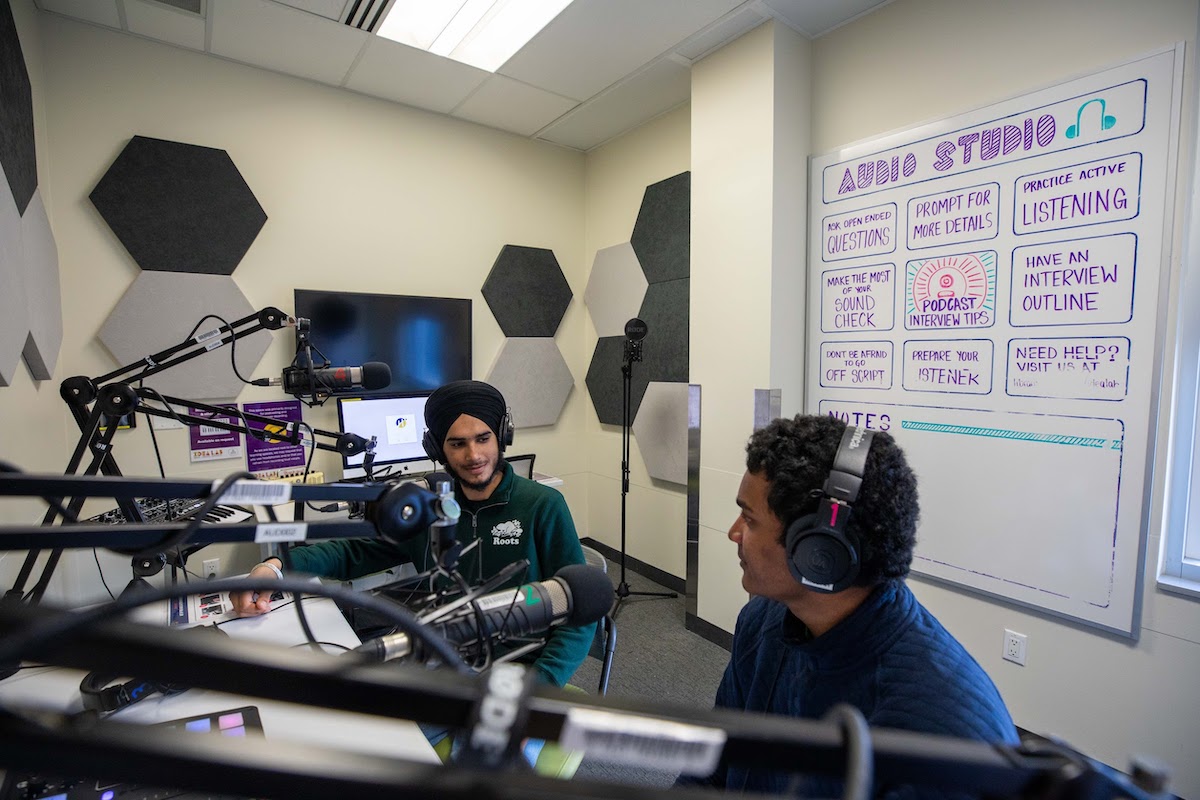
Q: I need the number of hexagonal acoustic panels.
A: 12